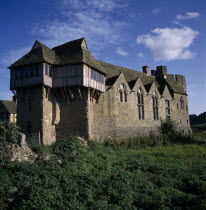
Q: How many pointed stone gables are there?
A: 4